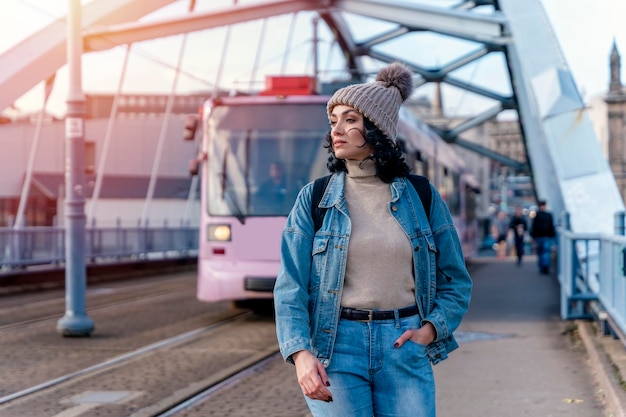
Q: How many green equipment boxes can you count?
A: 0